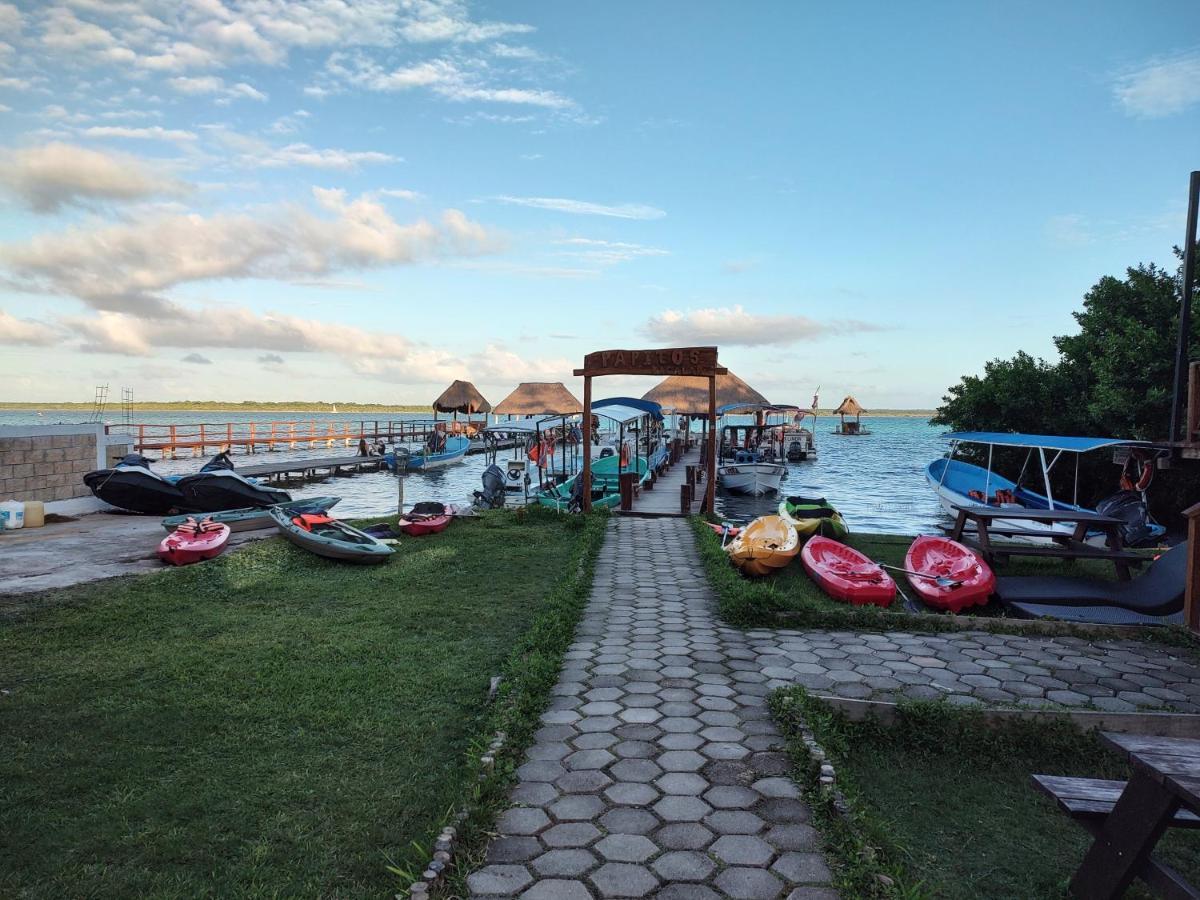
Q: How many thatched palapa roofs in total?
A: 4